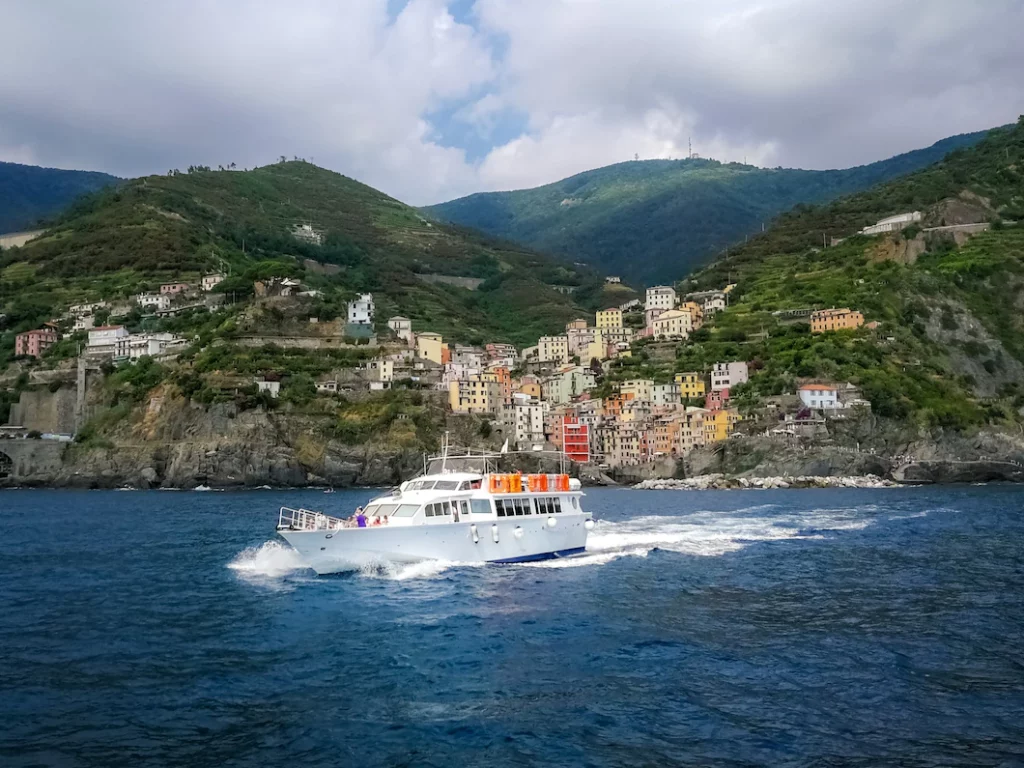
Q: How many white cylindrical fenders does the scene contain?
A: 2